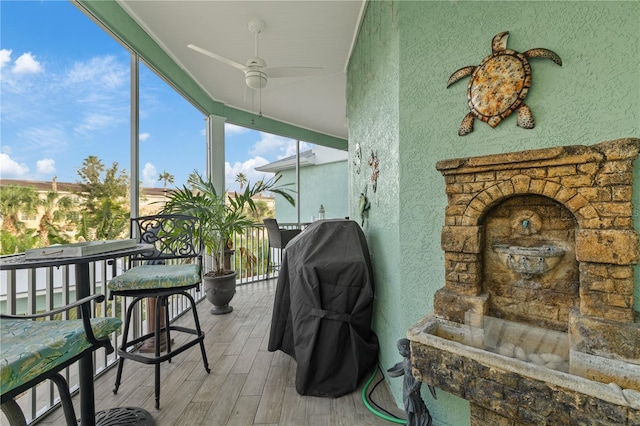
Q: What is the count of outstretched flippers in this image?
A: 4